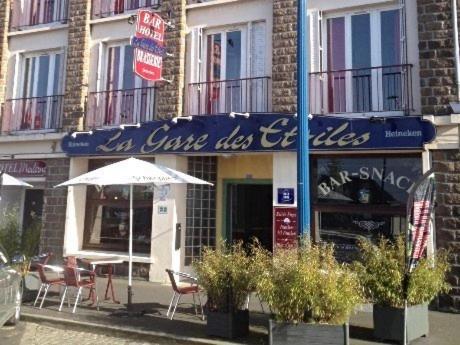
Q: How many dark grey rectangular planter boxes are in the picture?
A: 3